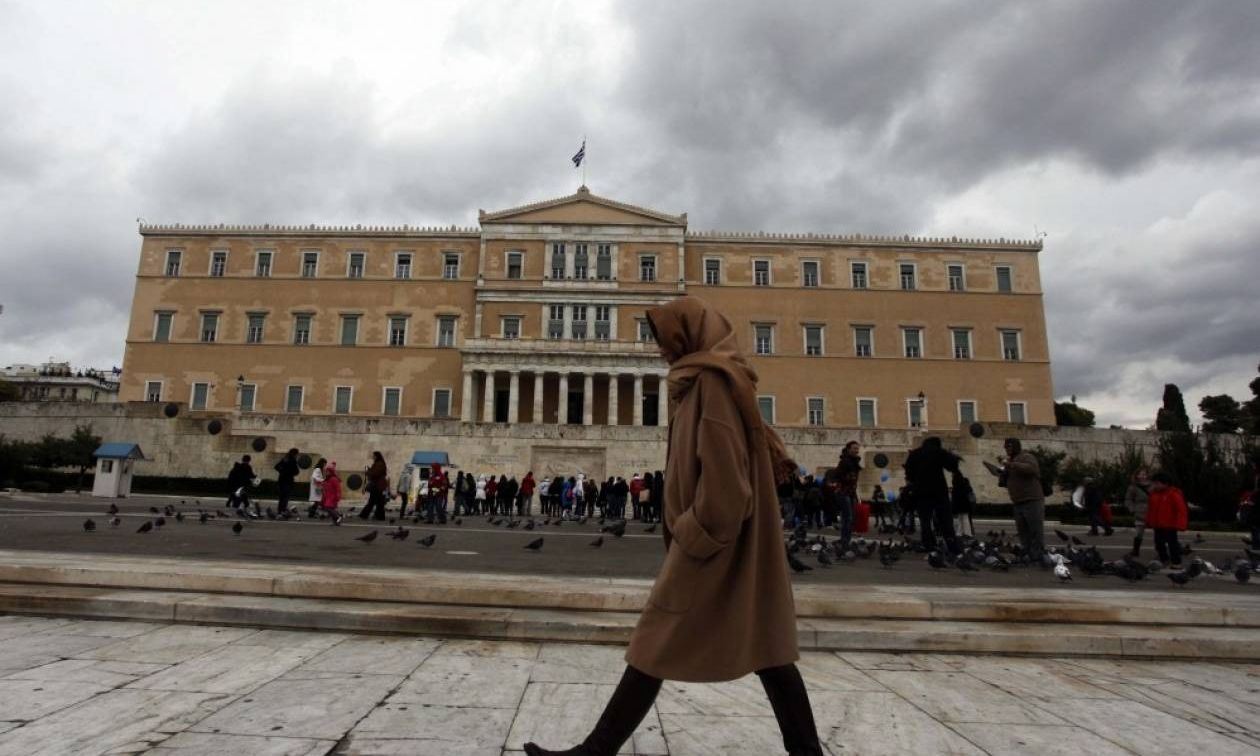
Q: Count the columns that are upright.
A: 9